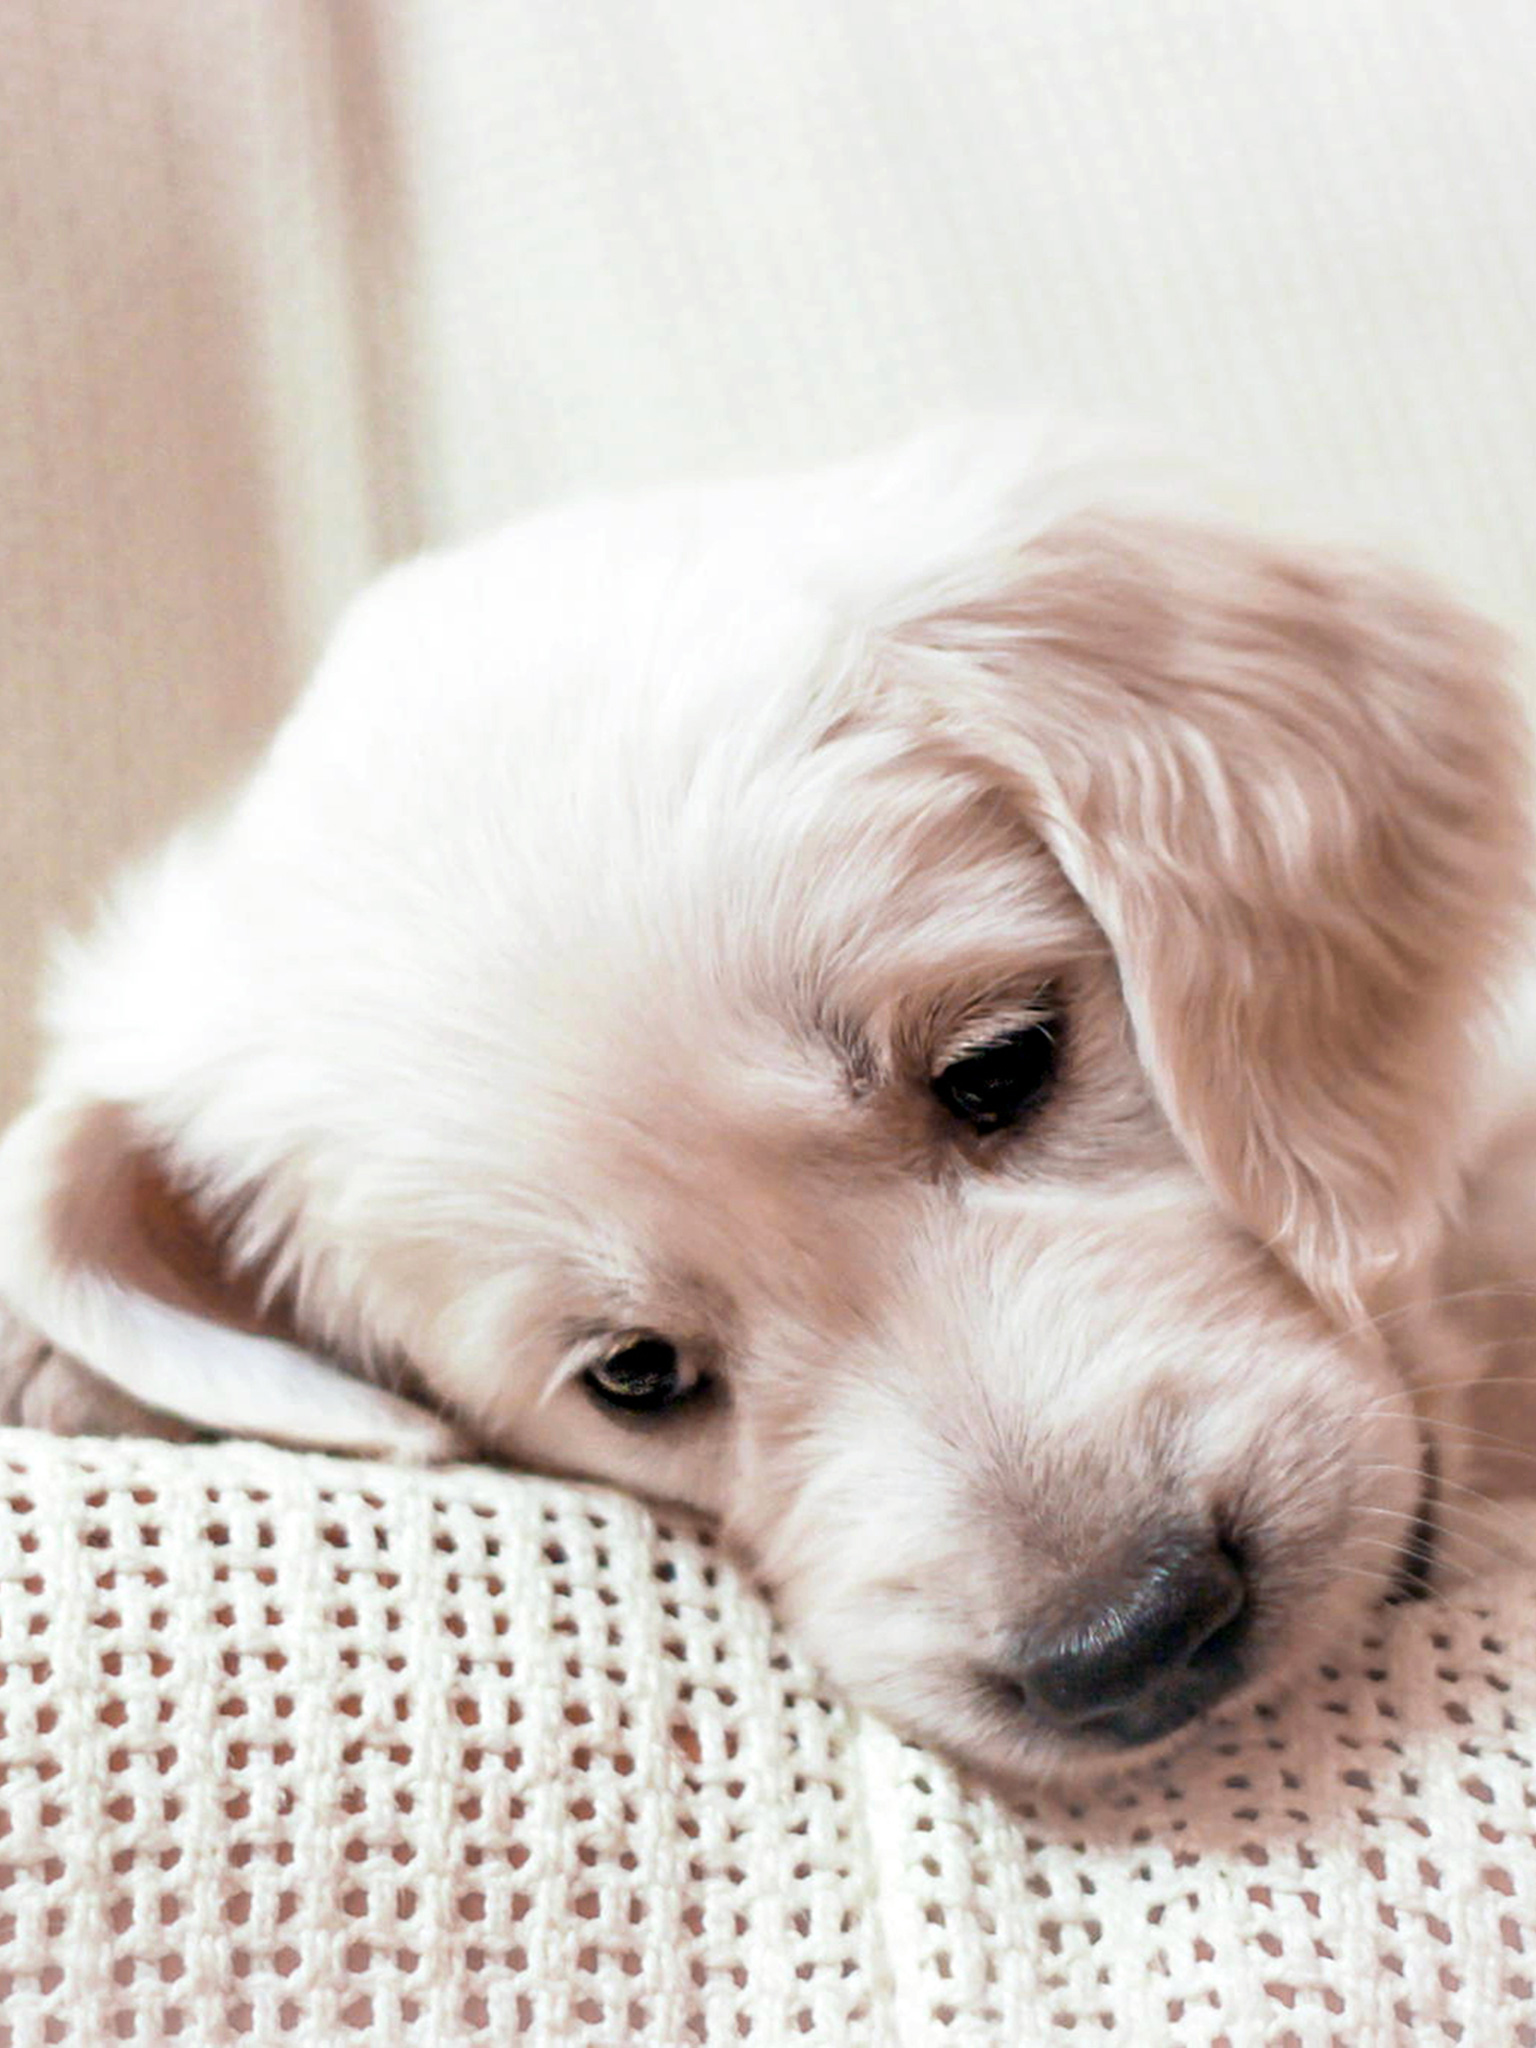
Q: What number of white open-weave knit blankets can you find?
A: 1